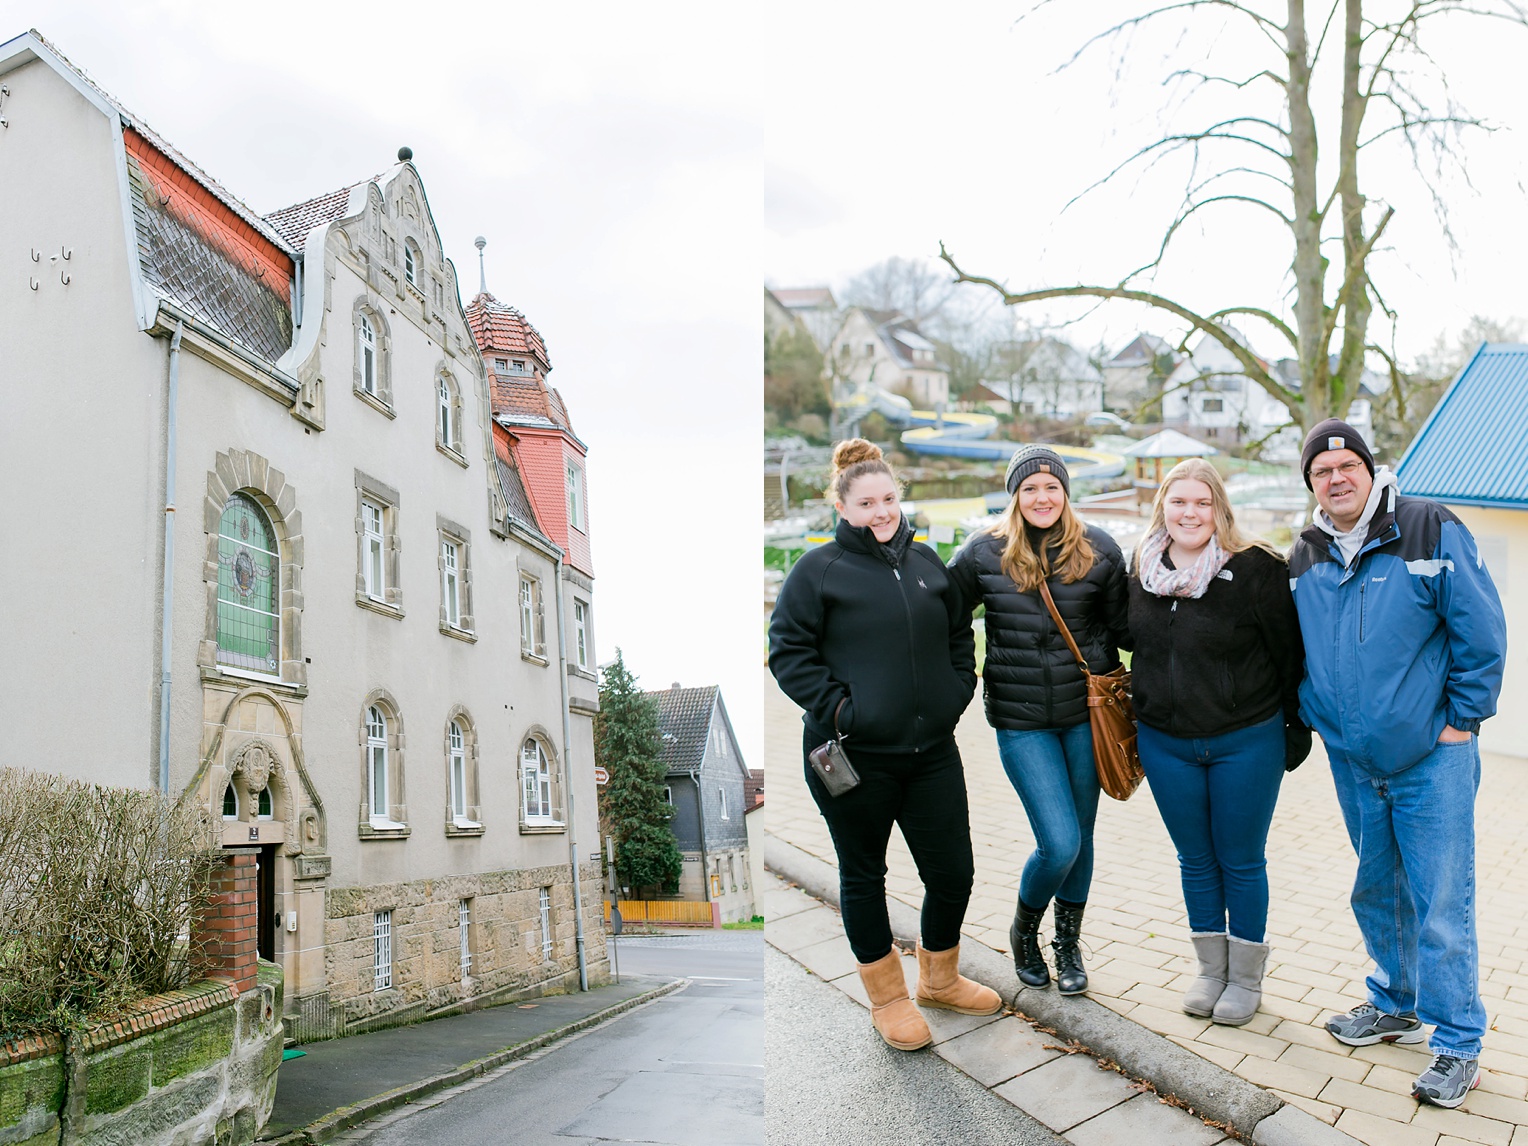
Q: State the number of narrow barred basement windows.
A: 3